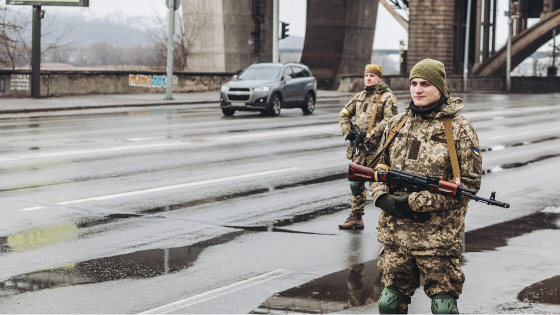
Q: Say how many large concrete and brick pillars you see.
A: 3